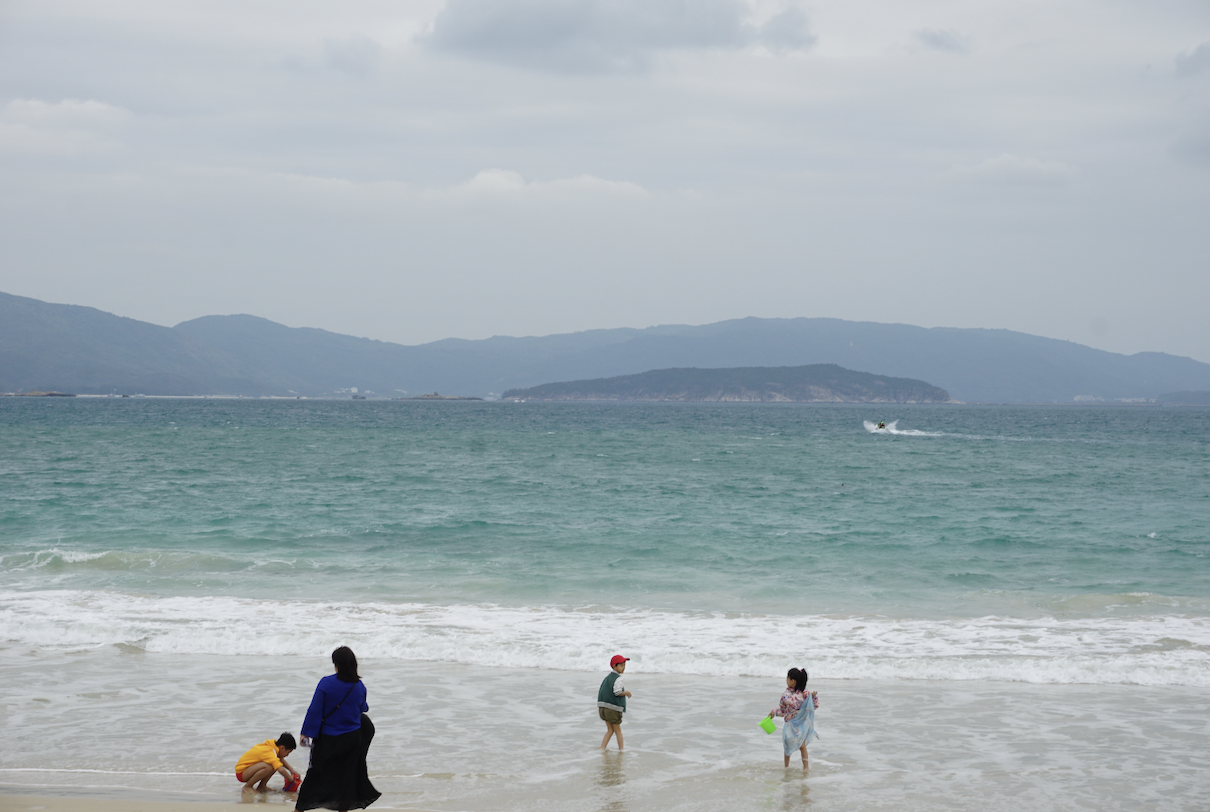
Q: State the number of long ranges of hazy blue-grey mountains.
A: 1